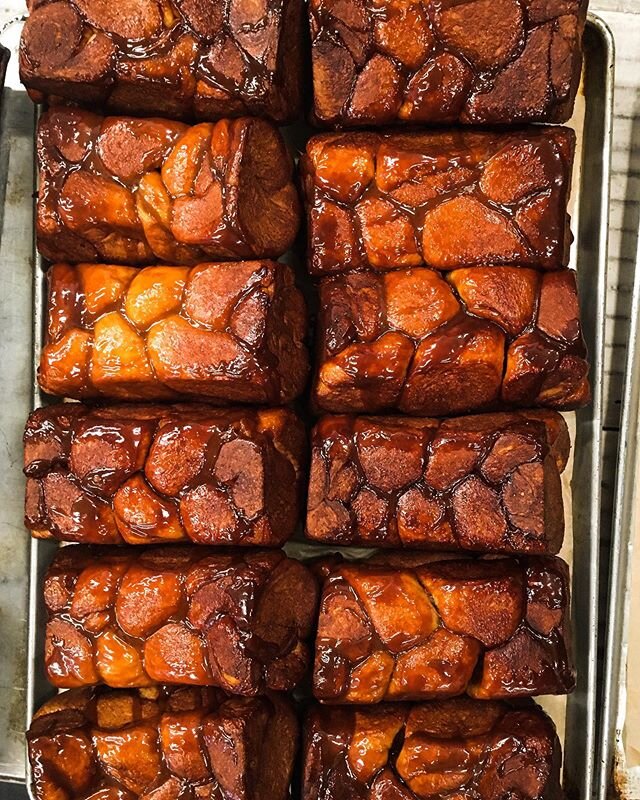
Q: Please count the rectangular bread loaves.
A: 12